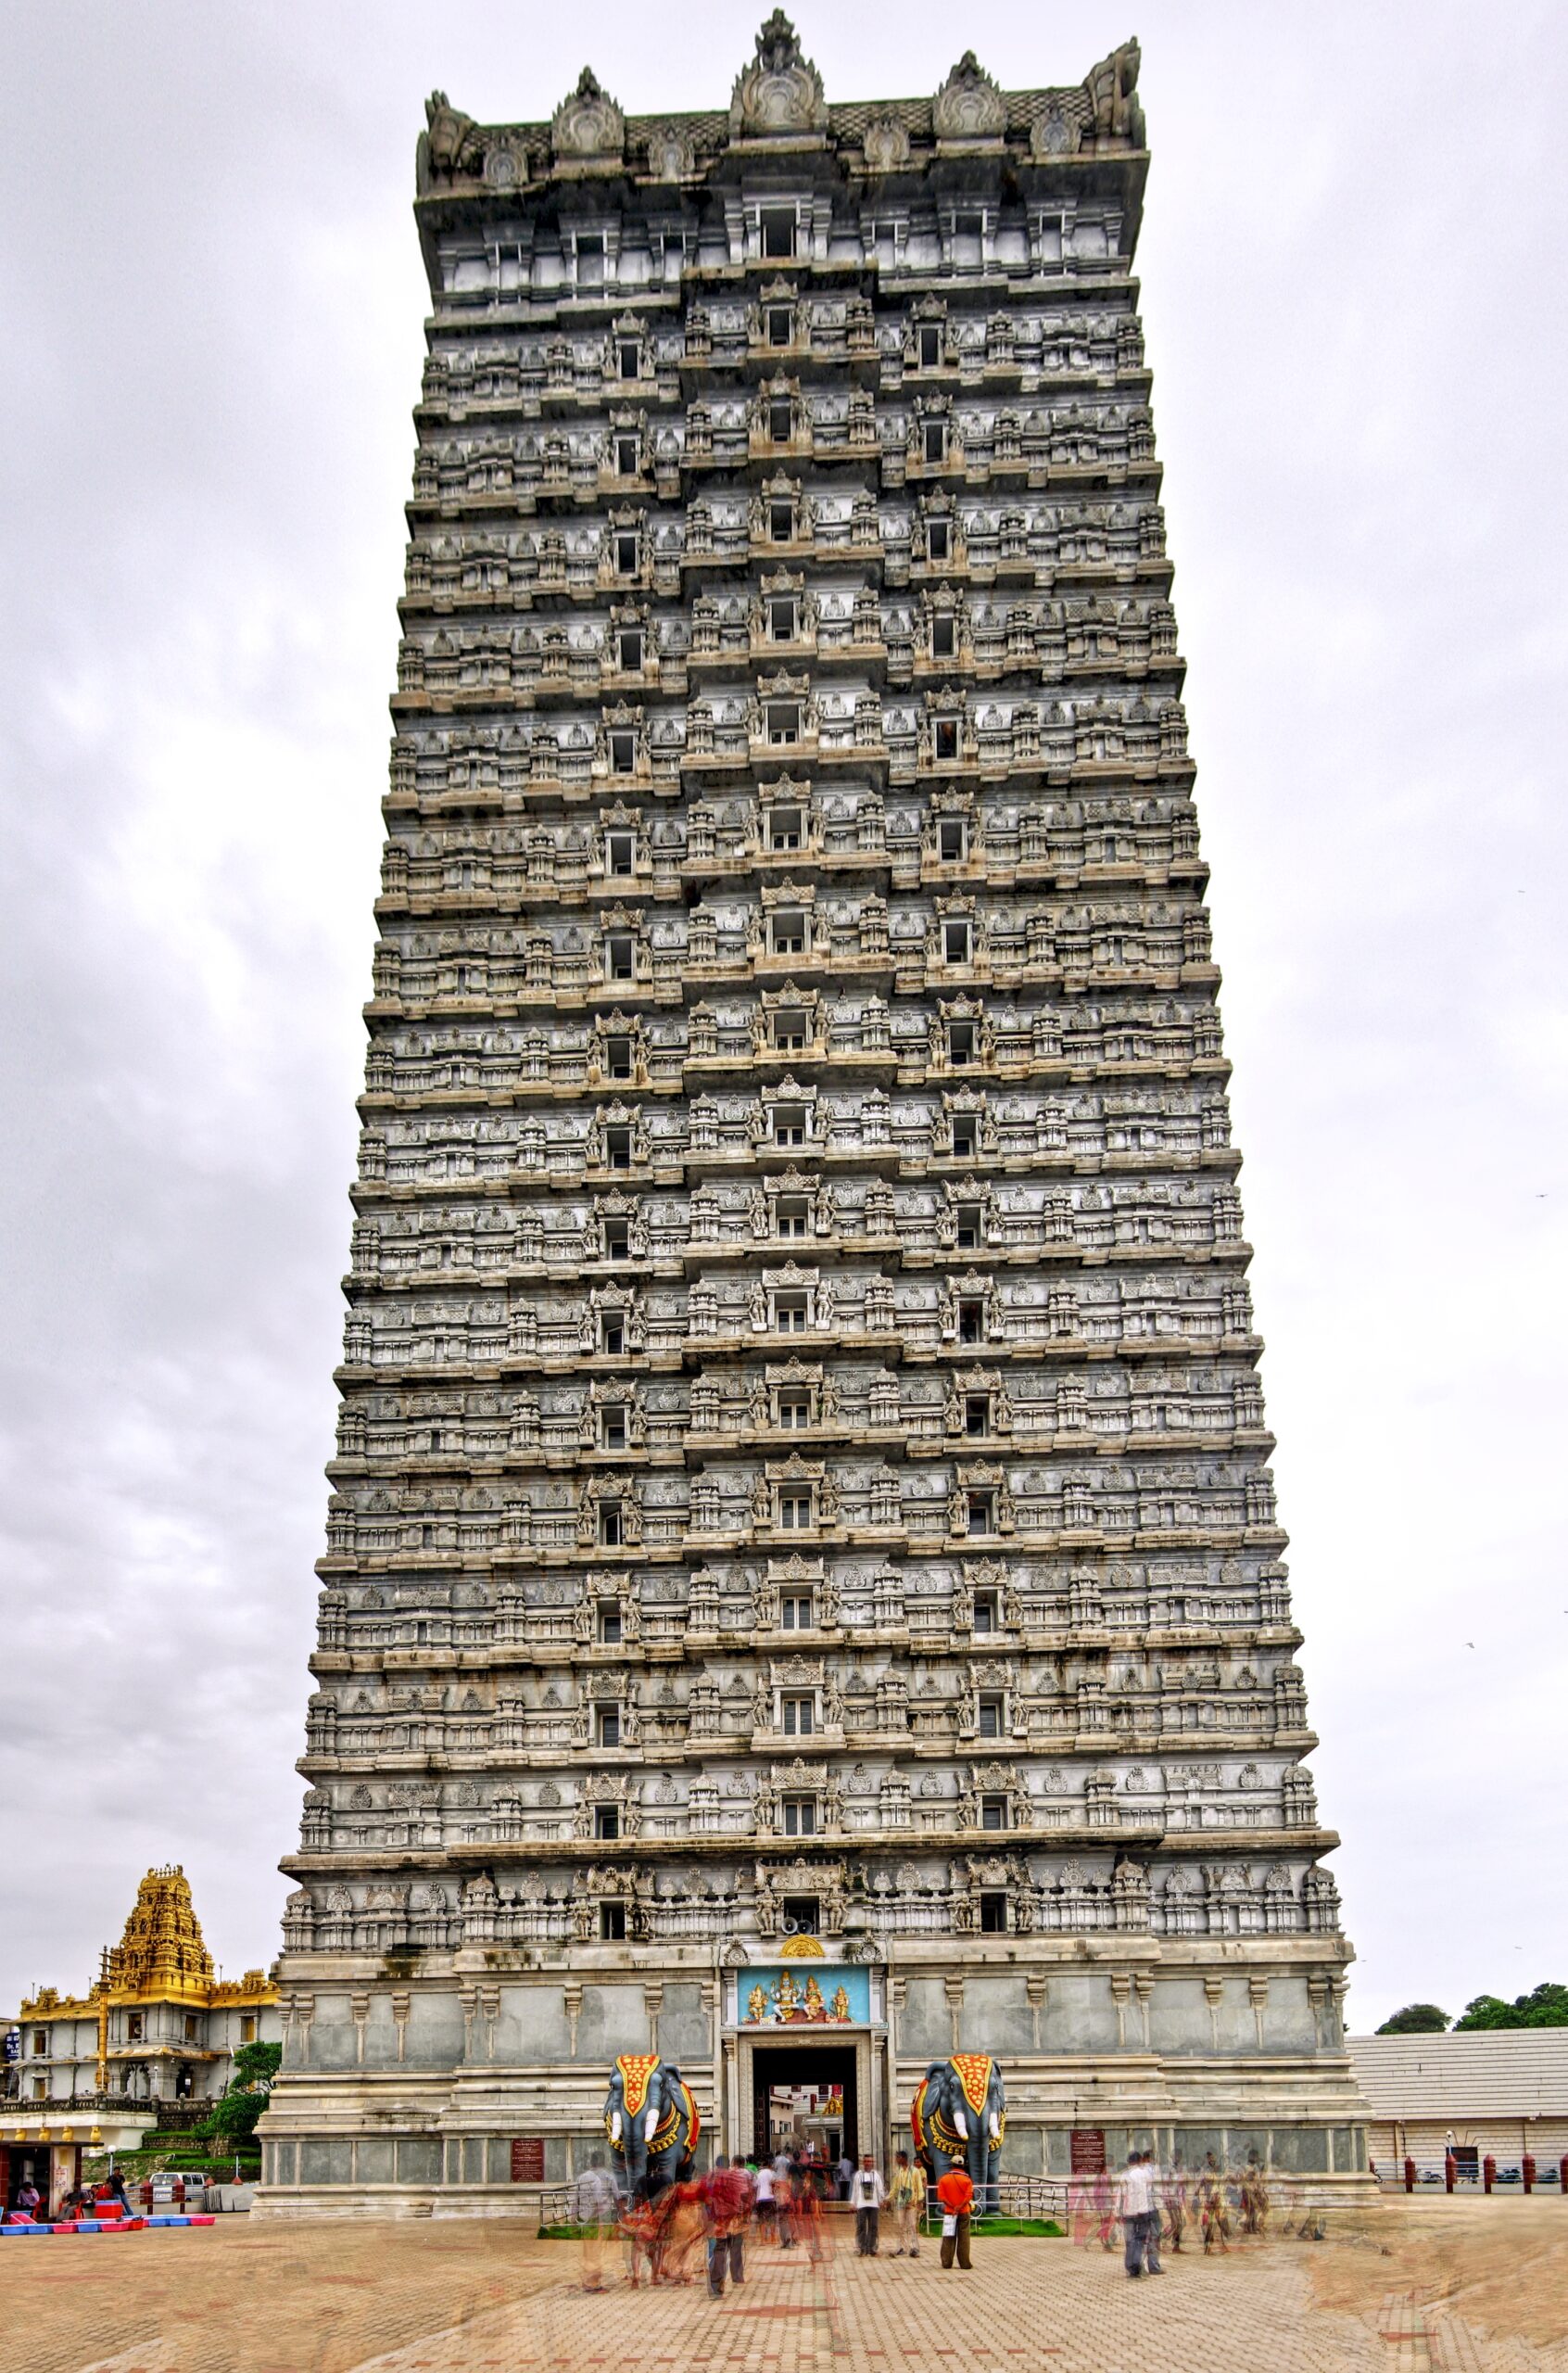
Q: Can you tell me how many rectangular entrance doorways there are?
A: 1